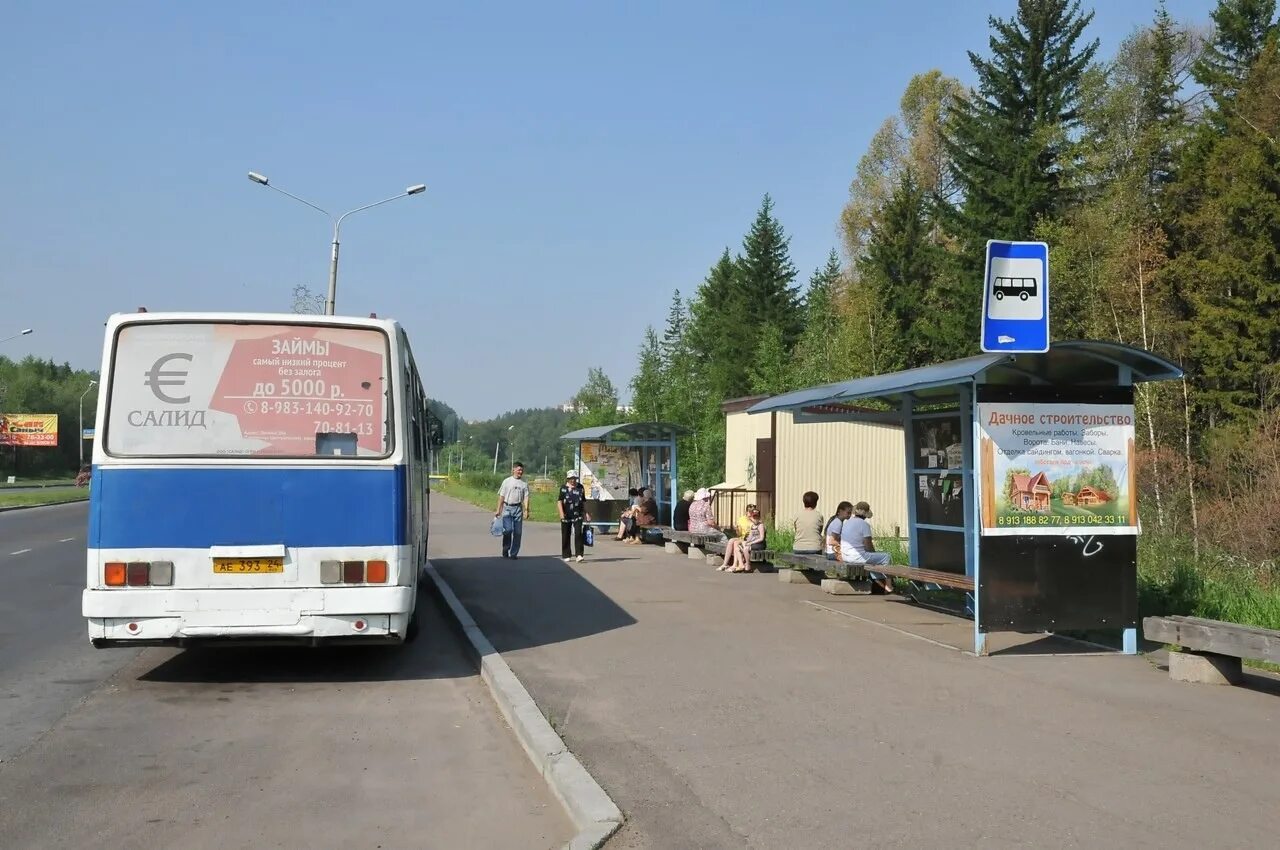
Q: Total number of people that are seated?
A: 10